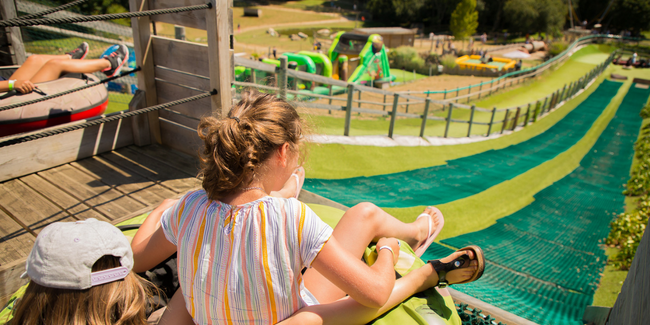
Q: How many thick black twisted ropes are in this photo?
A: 4